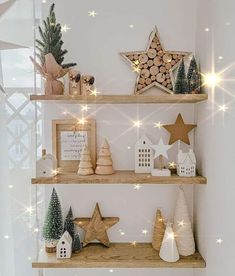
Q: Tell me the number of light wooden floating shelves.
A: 3